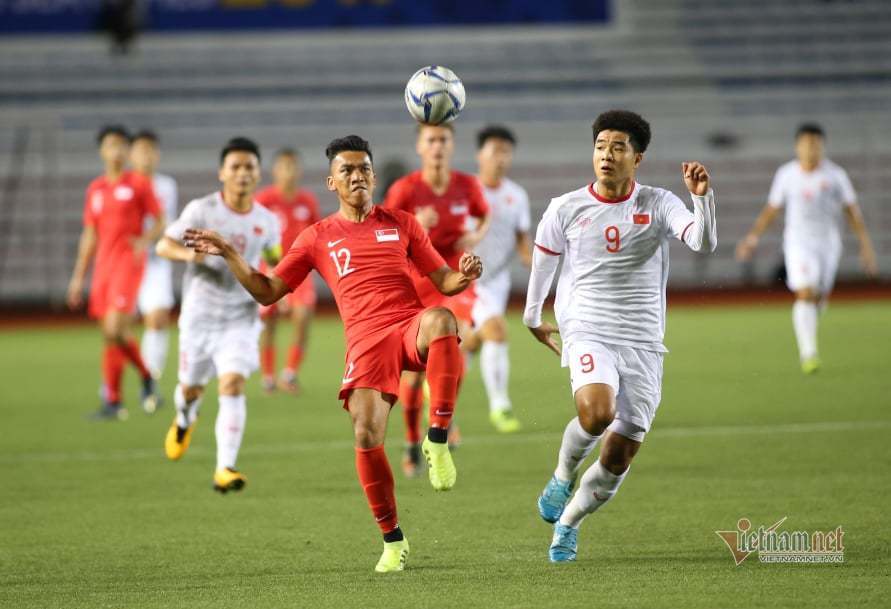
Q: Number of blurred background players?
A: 7